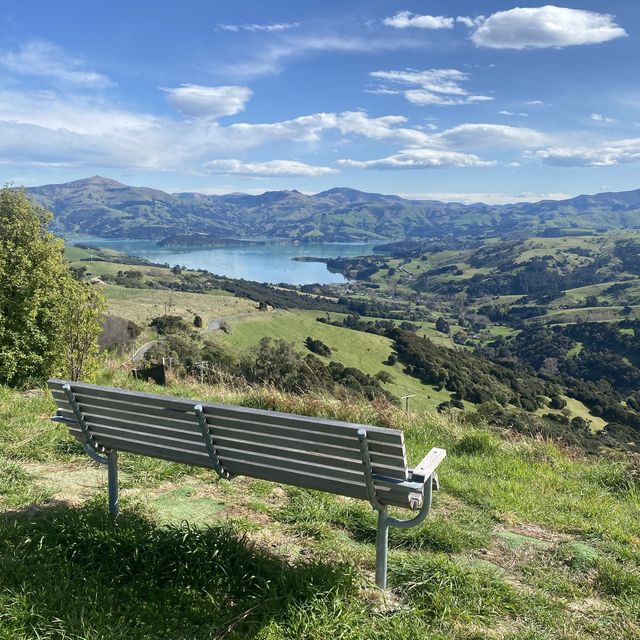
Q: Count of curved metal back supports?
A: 3